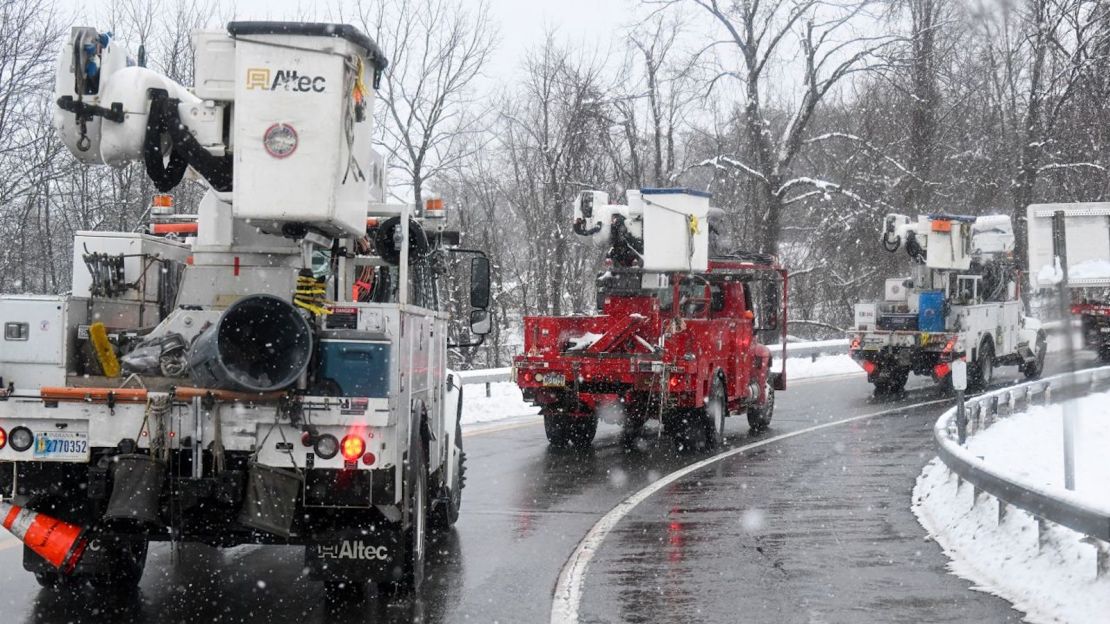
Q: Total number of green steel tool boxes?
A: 0